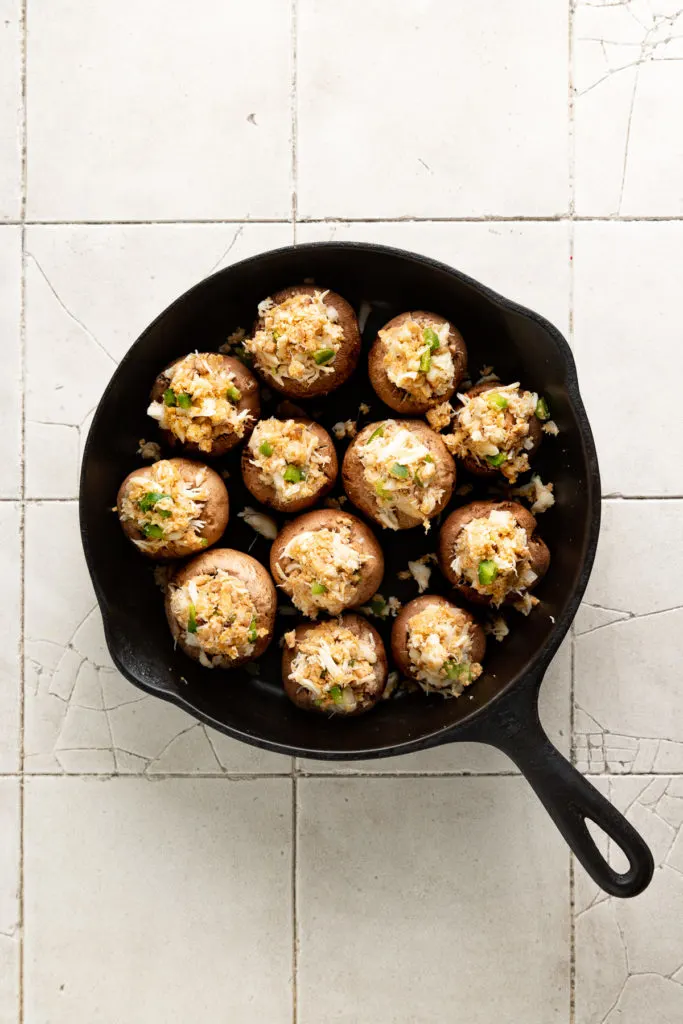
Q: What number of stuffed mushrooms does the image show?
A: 12